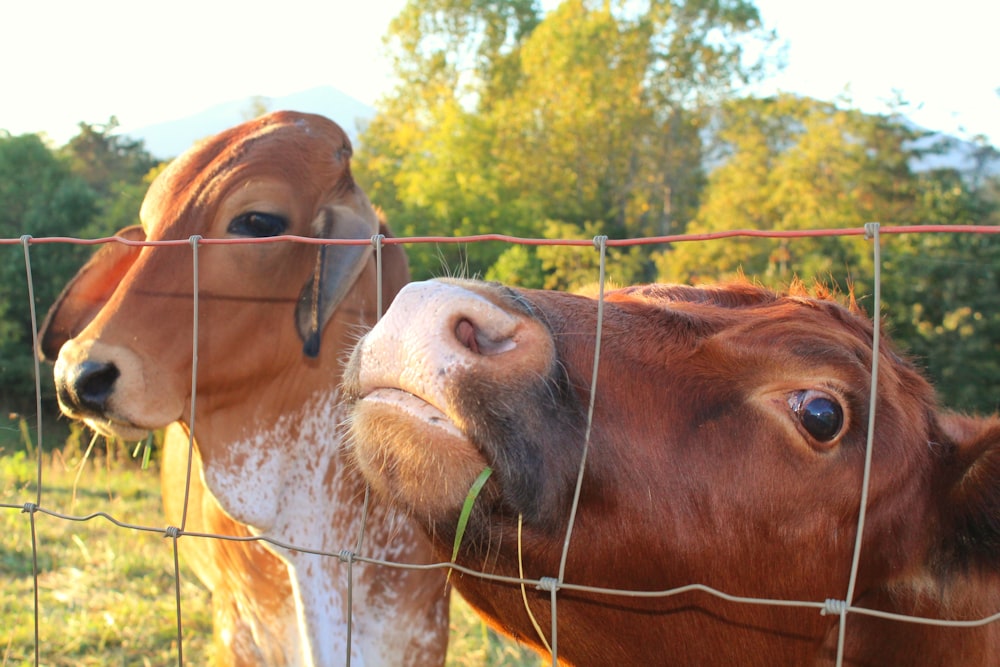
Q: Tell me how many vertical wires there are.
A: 5